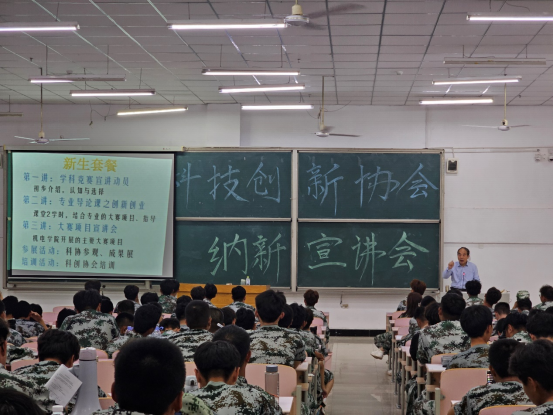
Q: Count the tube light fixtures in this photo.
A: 13